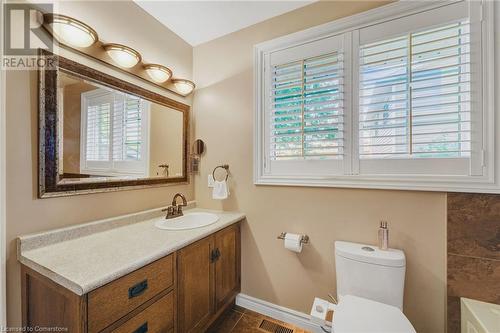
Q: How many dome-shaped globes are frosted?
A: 4